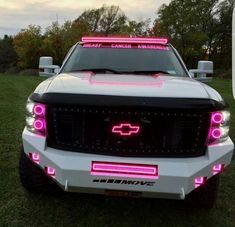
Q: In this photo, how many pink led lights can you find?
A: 11